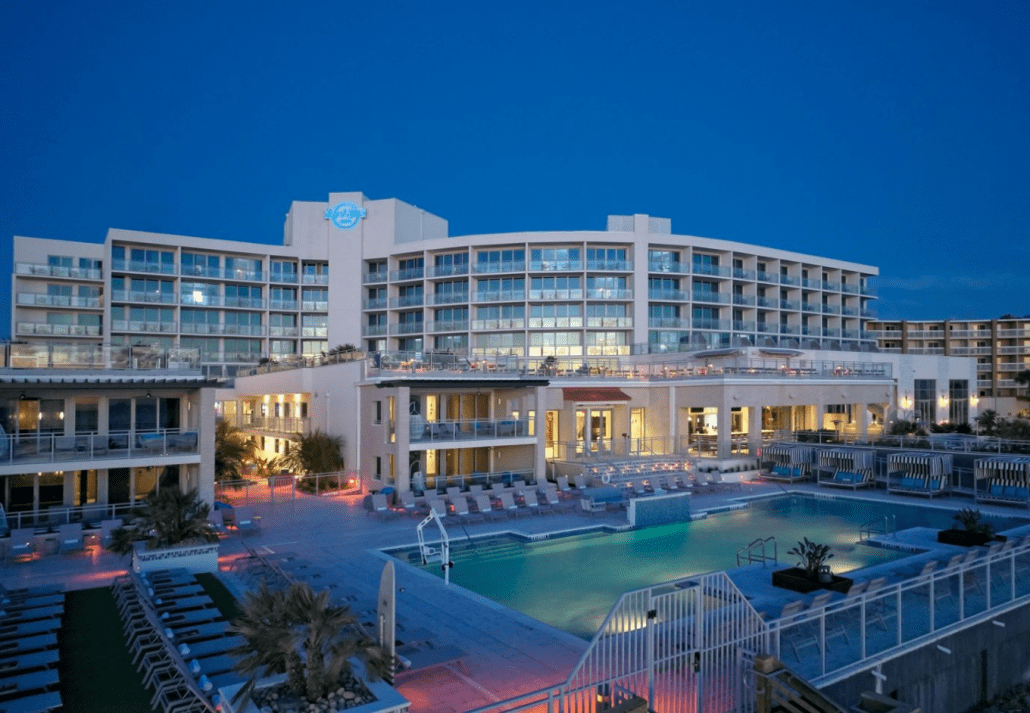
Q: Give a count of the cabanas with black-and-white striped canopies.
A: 4